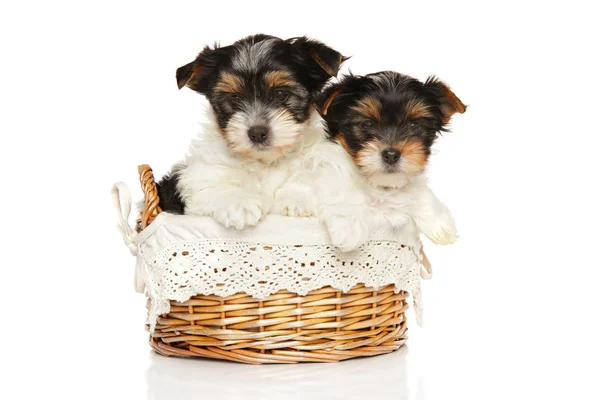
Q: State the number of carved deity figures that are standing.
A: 0